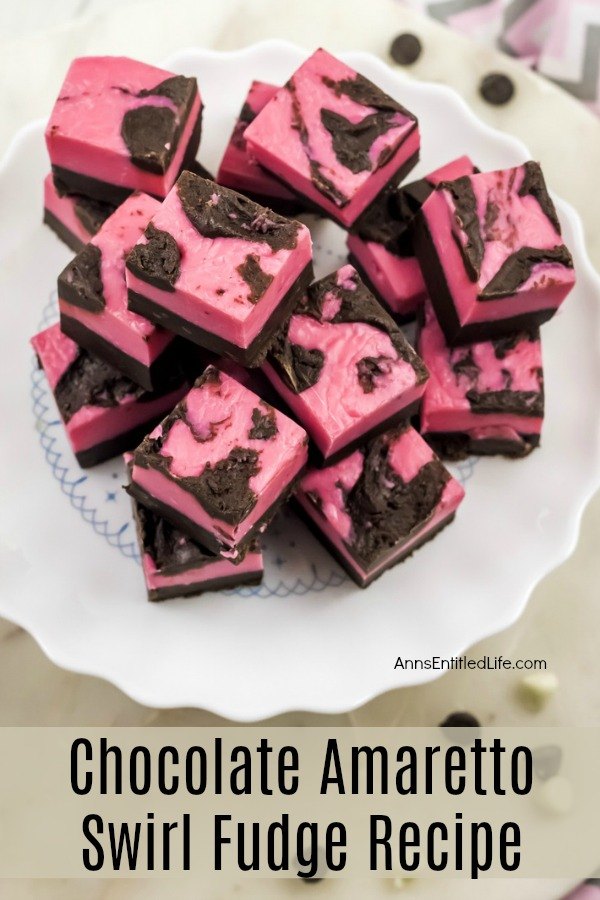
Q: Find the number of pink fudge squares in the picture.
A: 14